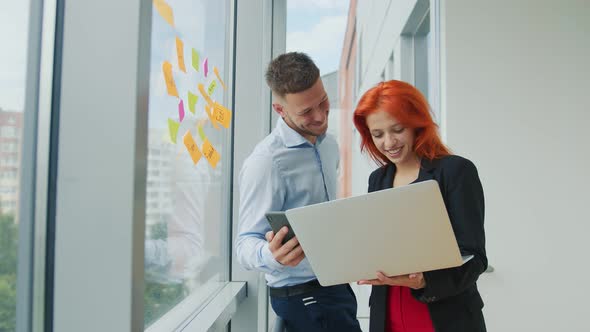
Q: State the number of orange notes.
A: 9